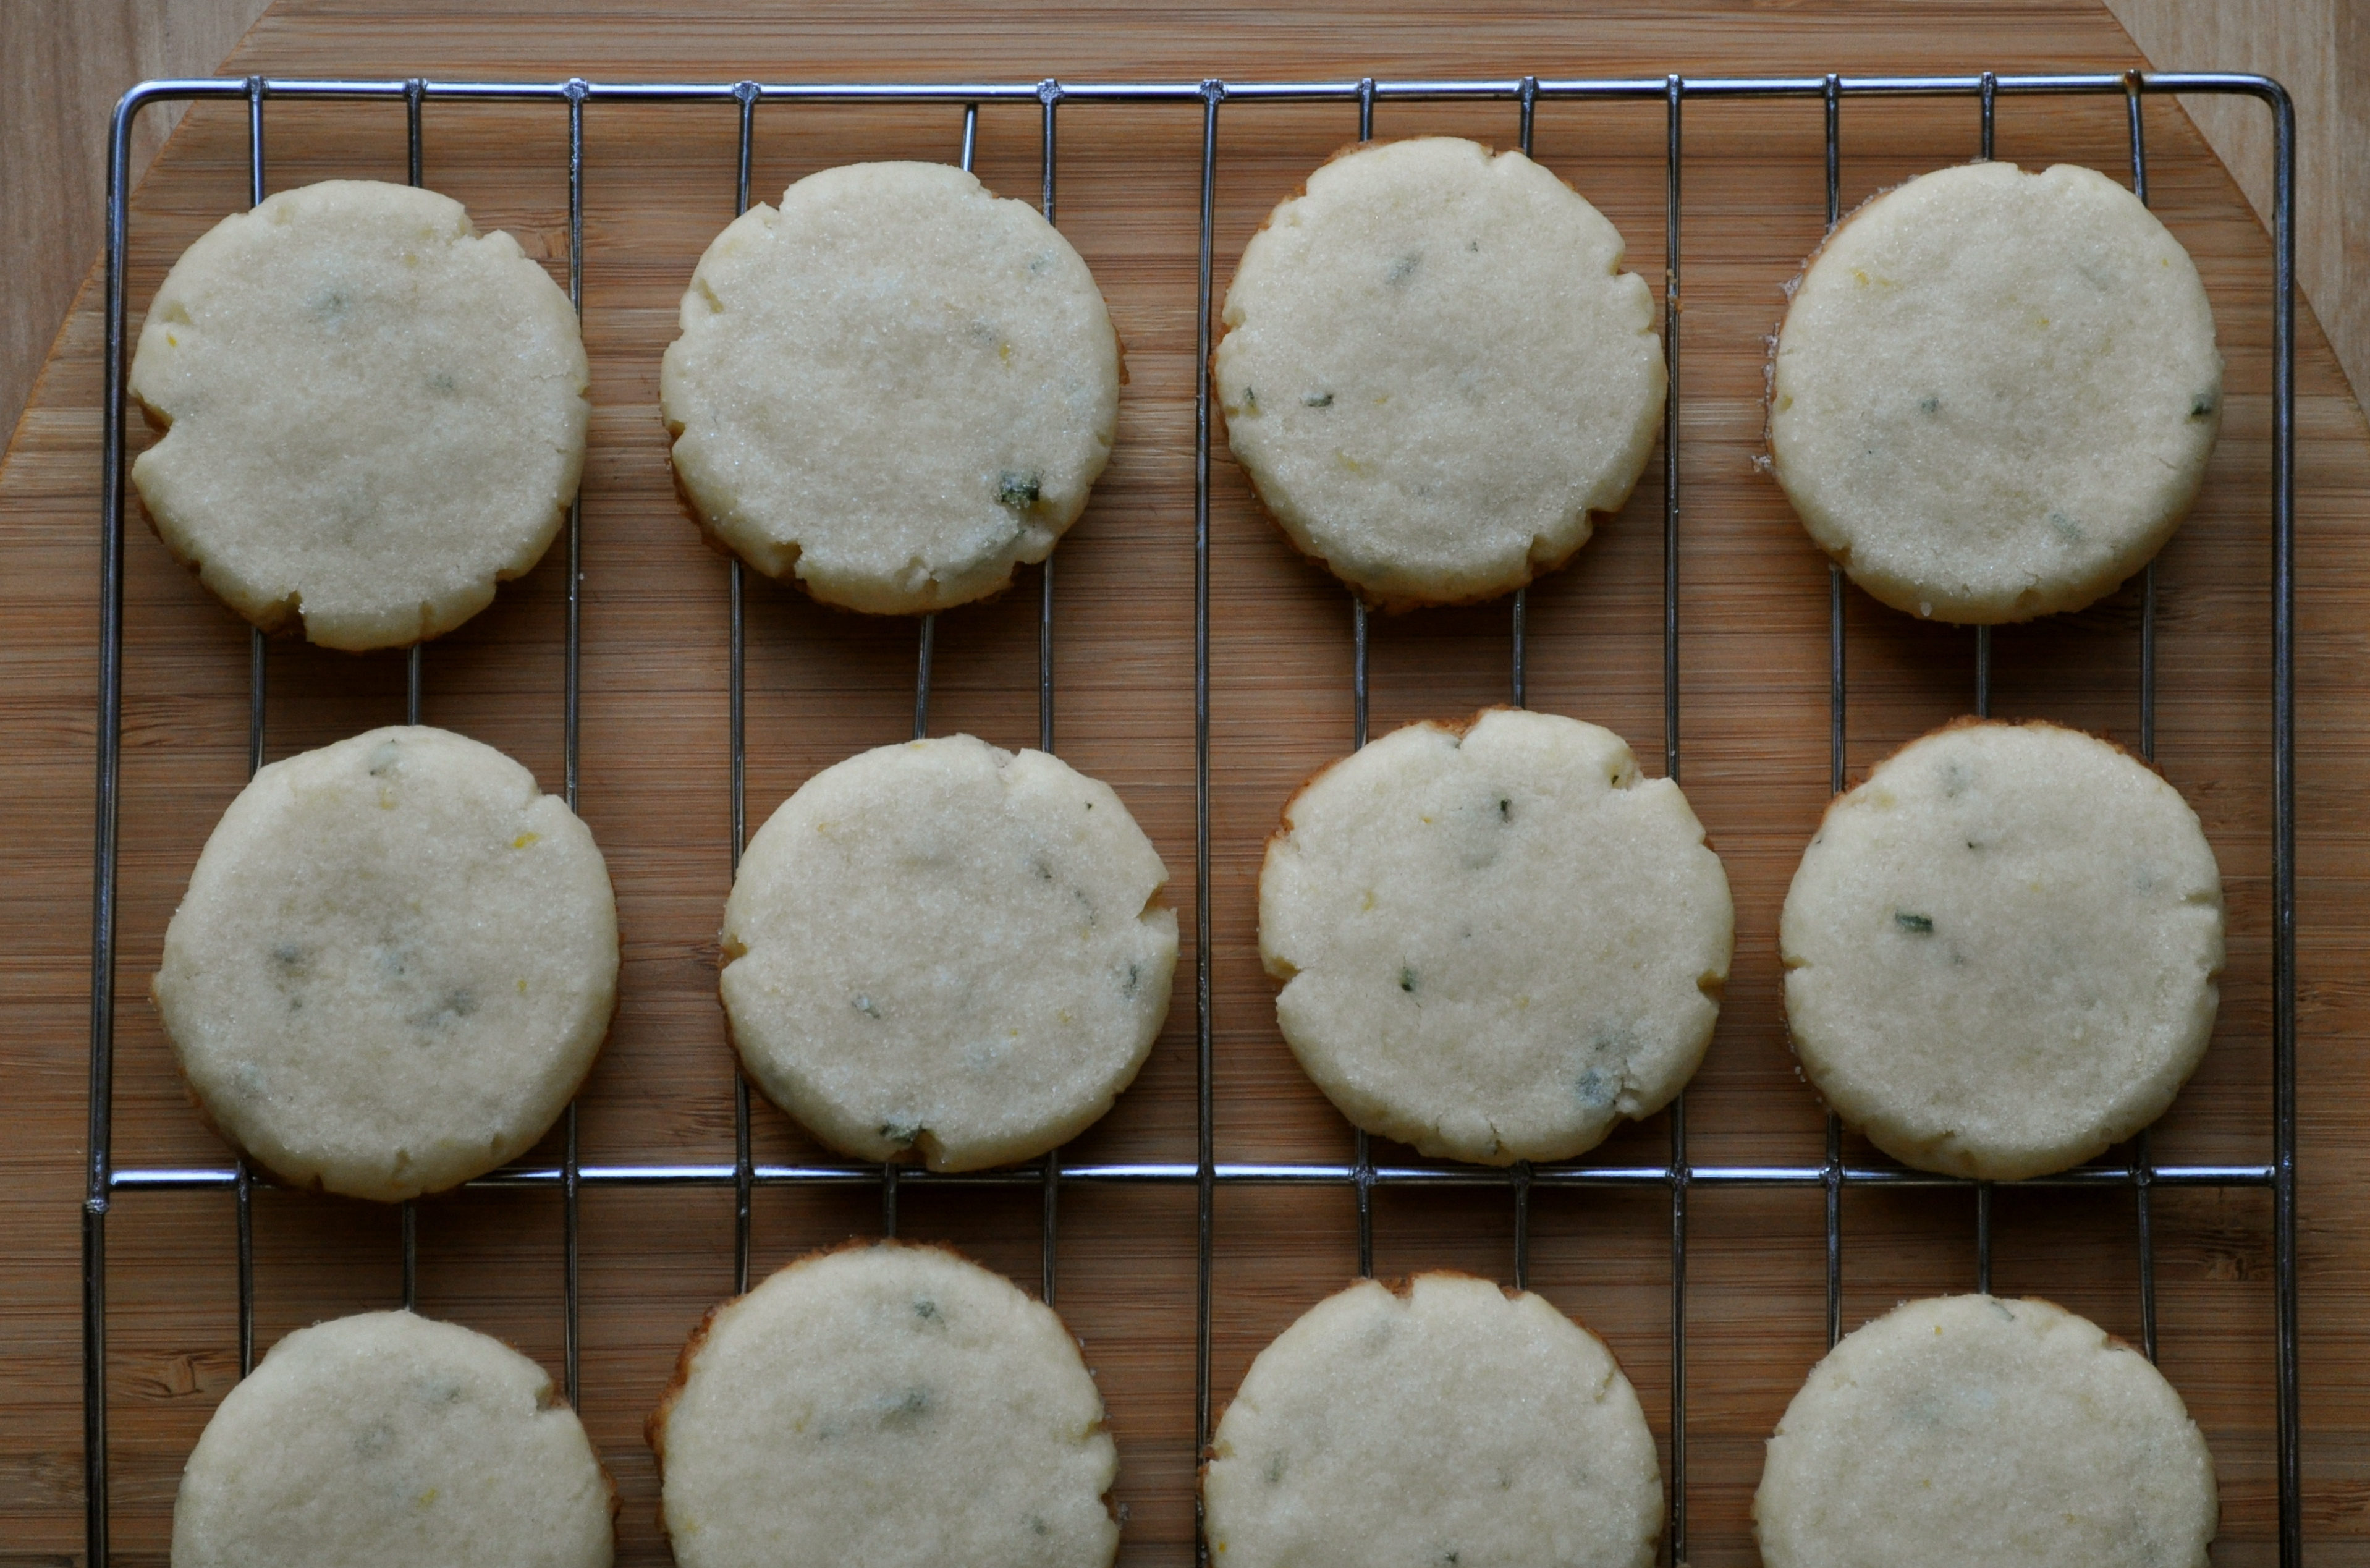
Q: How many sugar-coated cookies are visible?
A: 12